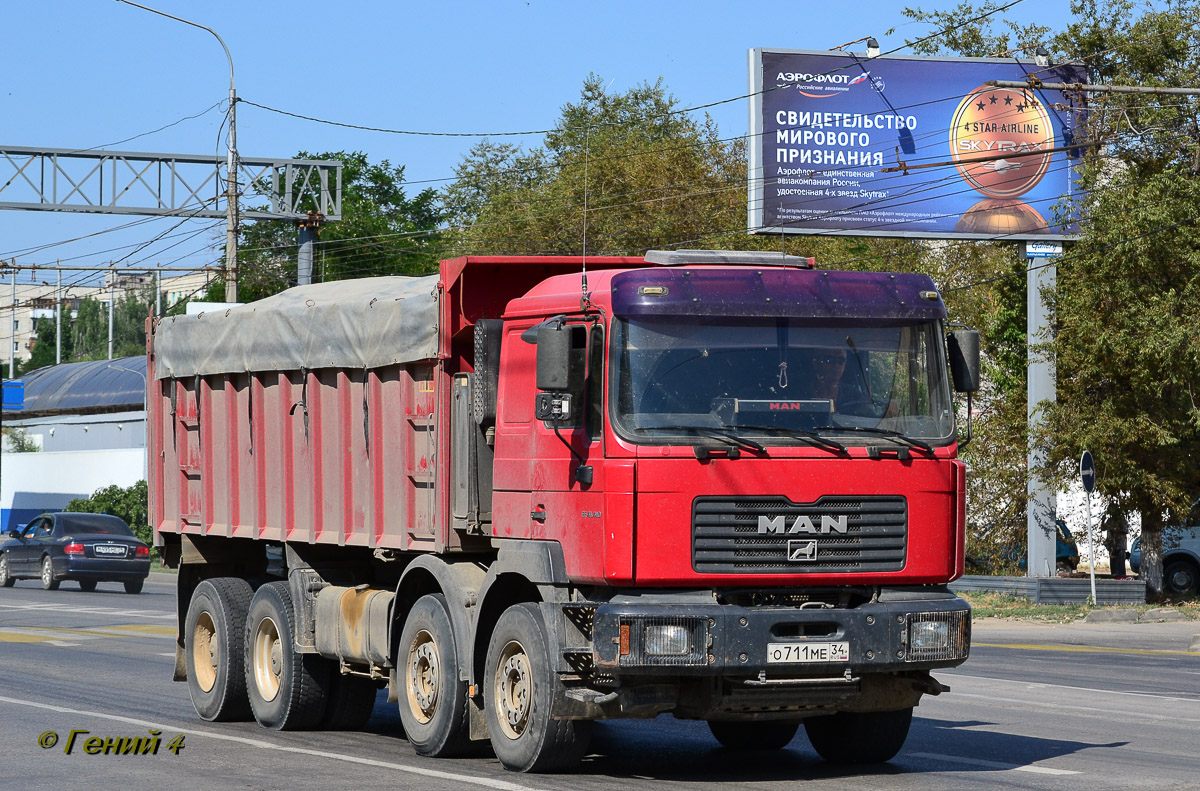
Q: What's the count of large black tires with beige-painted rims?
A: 4